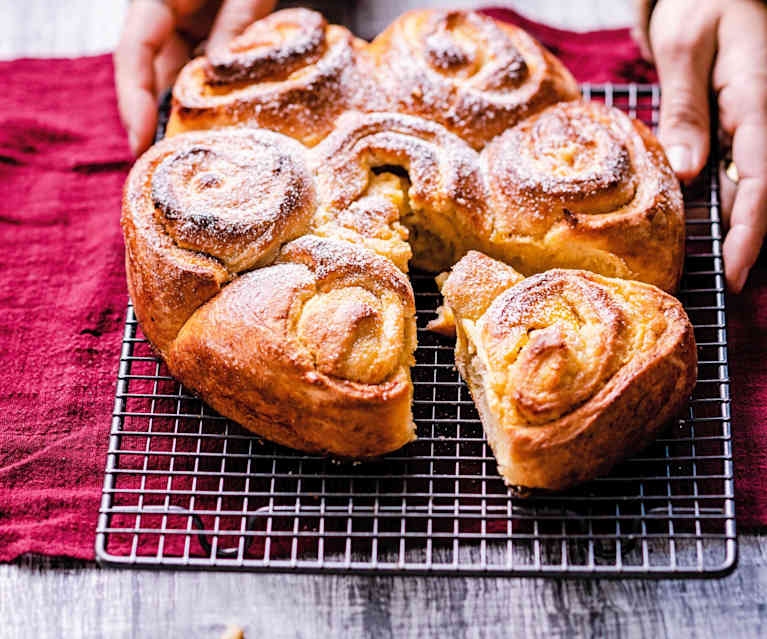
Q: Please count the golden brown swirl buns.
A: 7